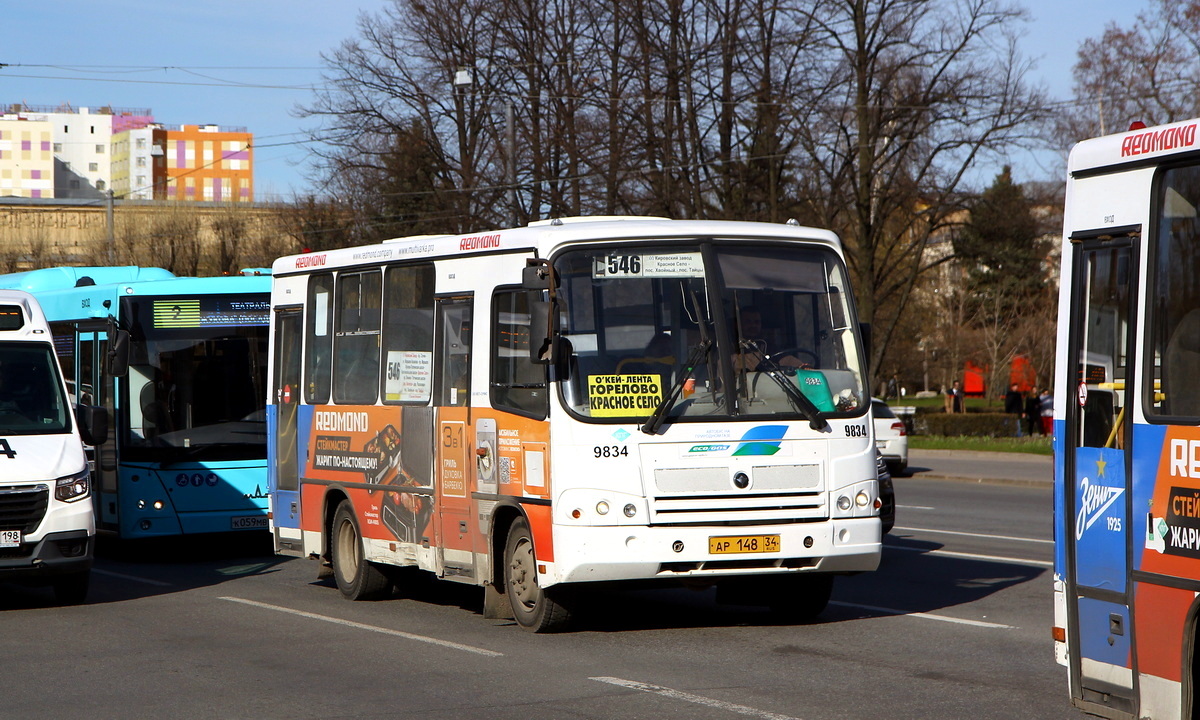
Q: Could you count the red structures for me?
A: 2